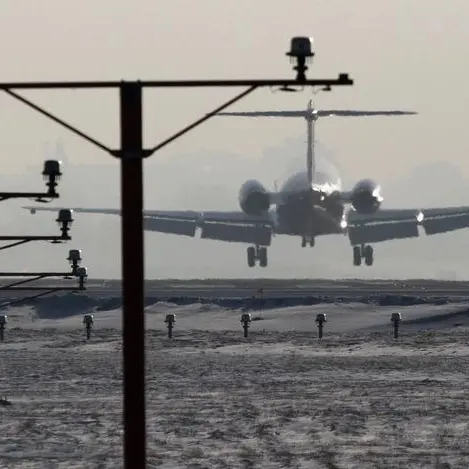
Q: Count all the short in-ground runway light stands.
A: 6